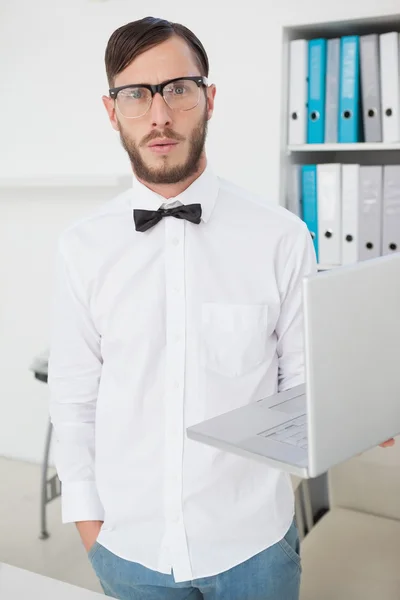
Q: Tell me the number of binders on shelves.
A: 11